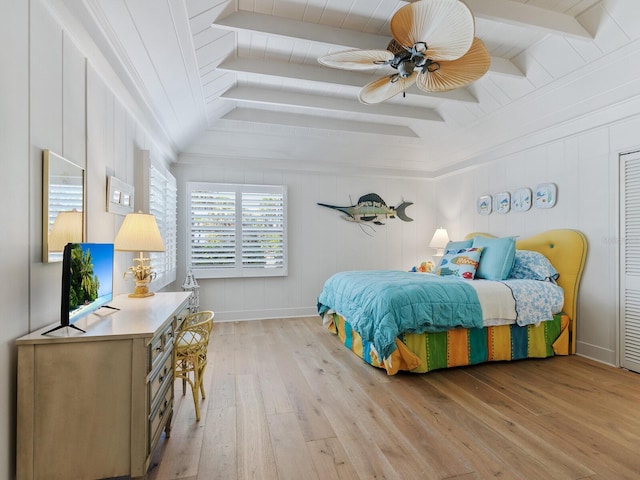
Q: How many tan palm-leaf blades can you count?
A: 4